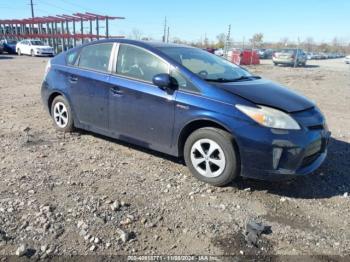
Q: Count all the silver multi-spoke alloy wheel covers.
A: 2